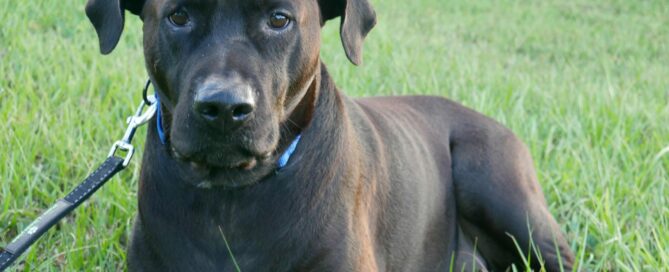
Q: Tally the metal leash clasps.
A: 1